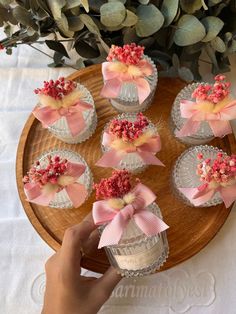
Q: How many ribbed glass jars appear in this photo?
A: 7